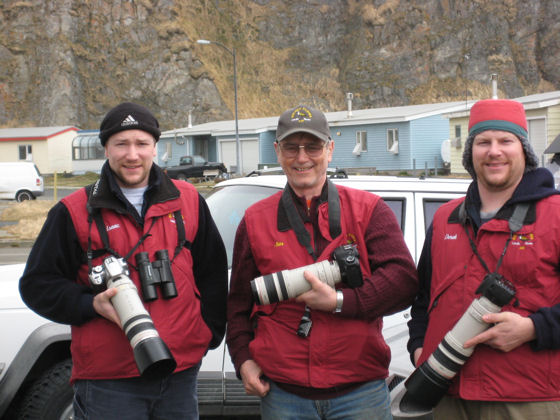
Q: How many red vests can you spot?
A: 3